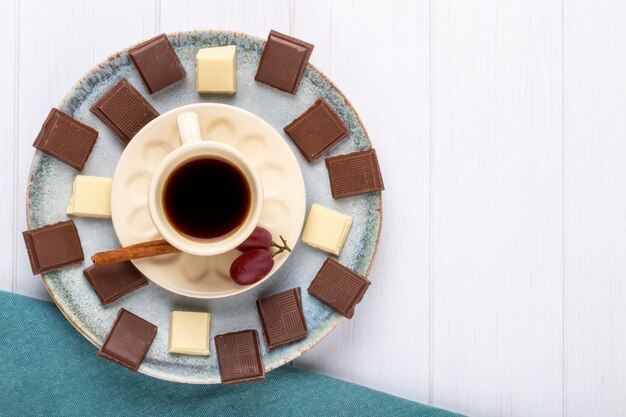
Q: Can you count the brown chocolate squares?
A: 12